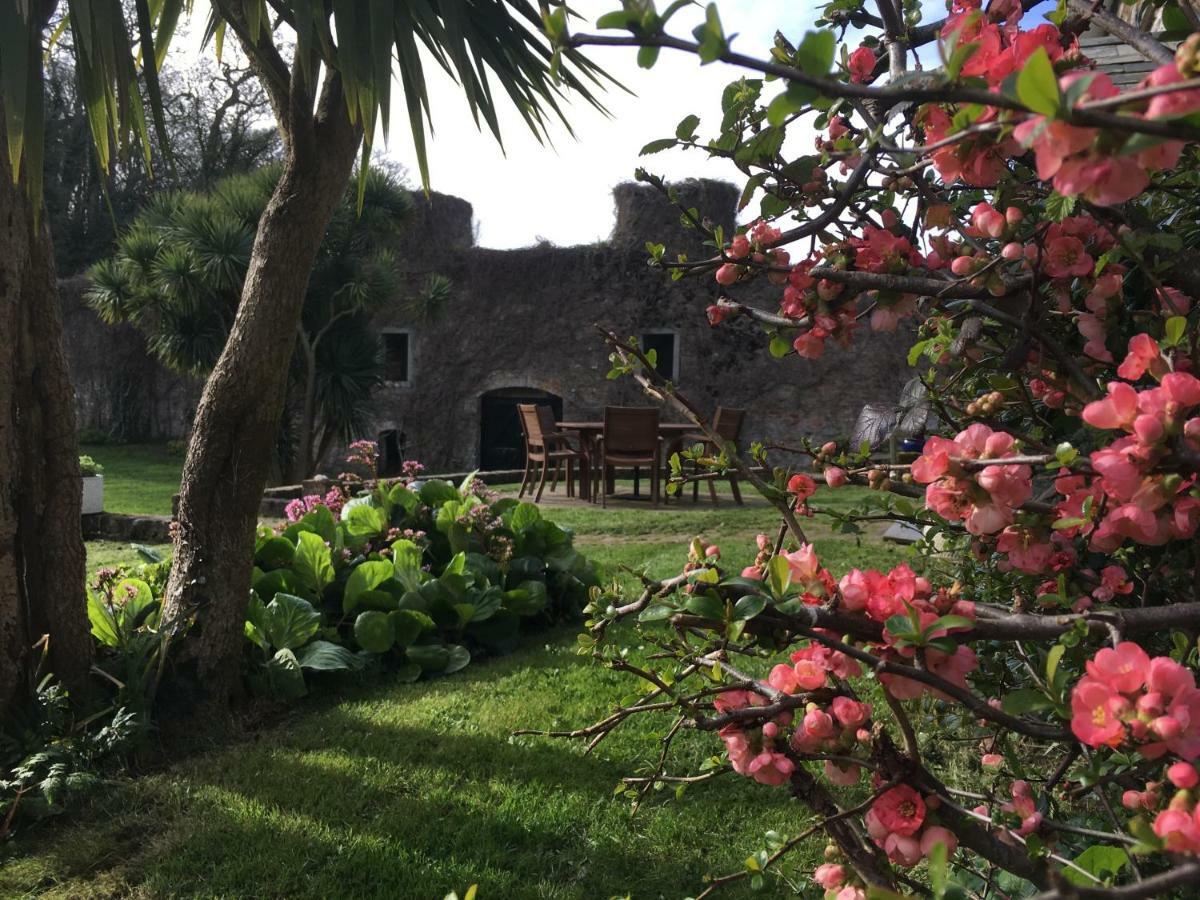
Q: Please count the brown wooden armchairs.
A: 4